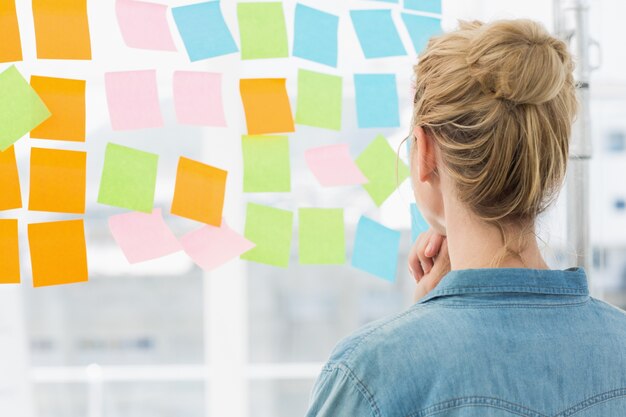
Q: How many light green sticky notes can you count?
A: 8